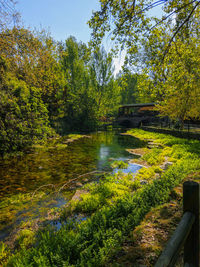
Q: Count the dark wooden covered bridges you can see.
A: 1